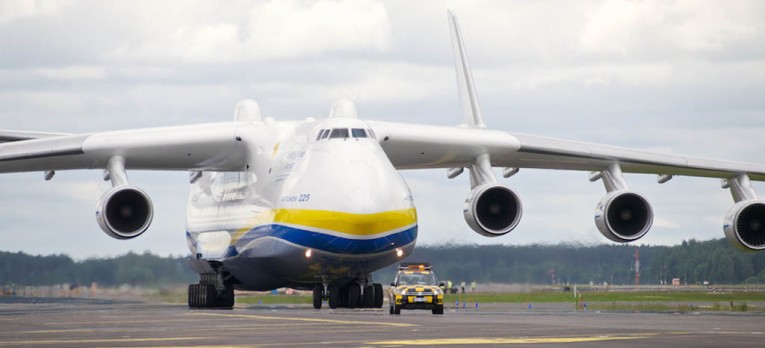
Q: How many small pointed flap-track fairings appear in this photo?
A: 8